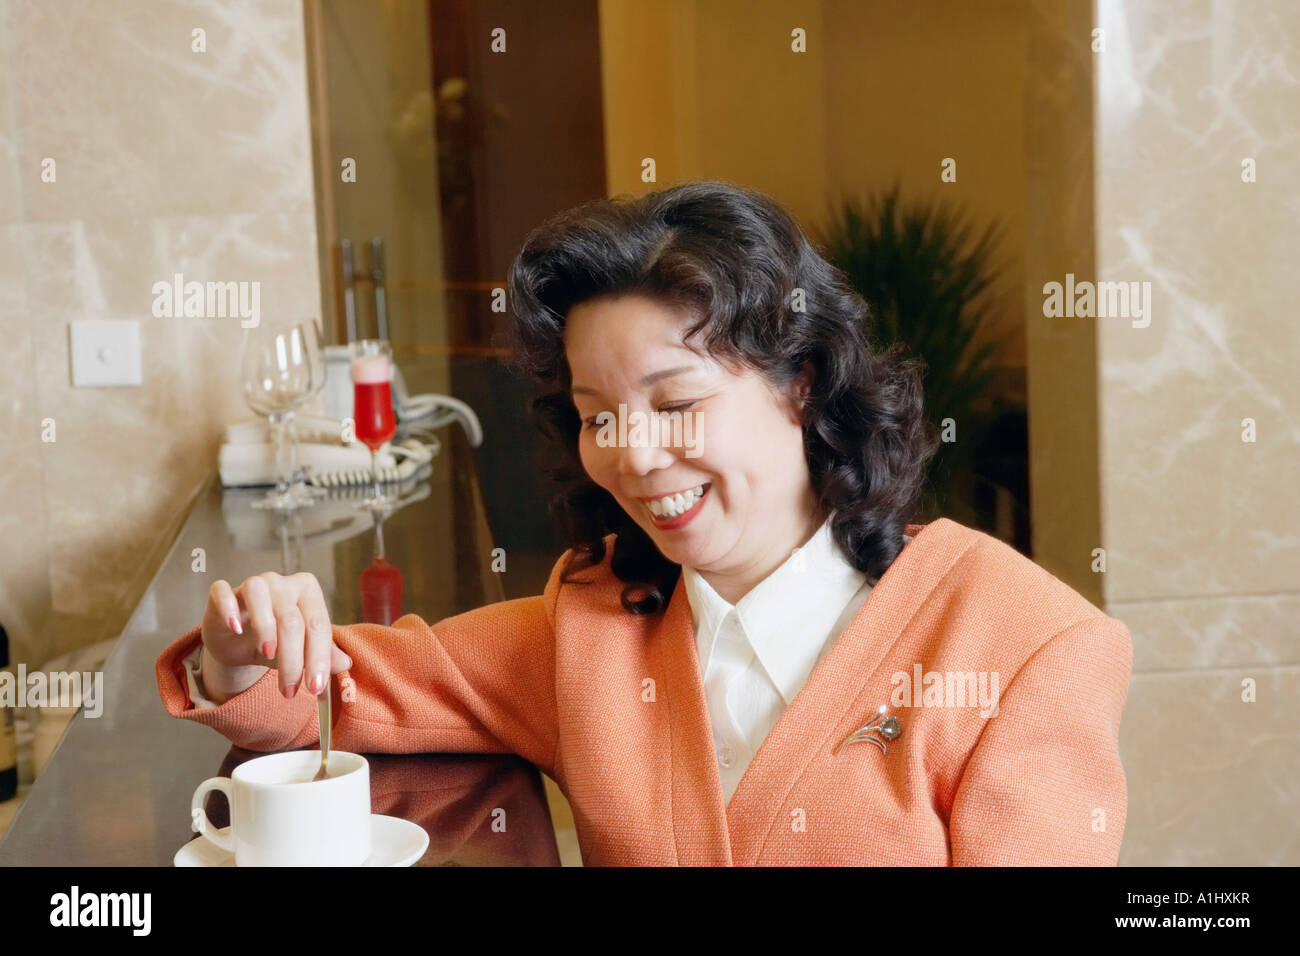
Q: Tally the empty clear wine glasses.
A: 2